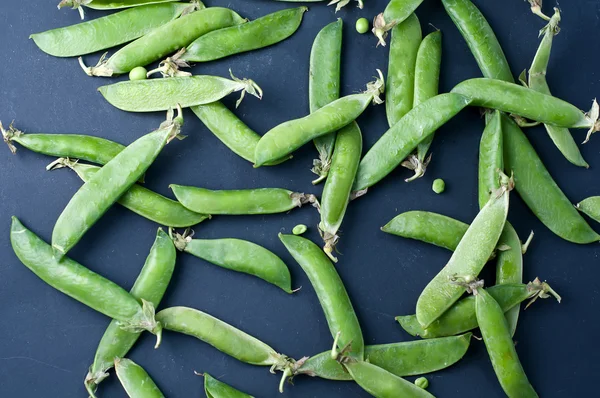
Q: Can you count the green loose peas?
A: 5